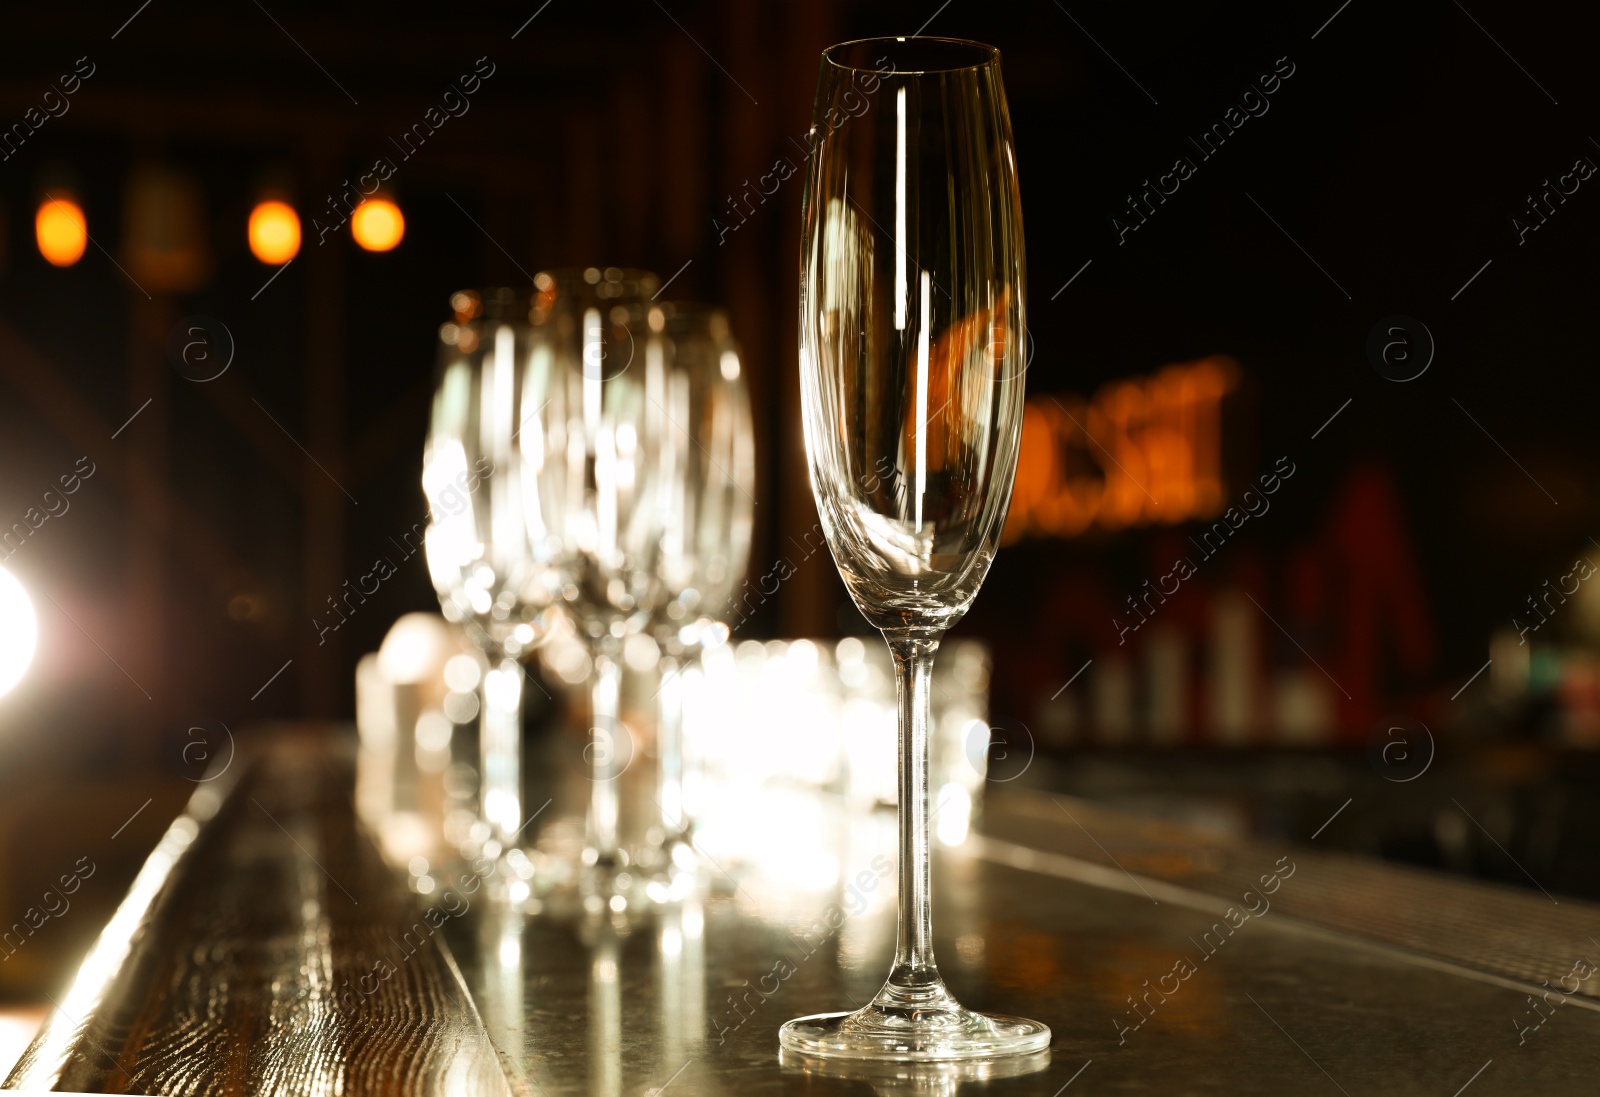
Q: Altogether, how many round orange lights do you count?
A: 3